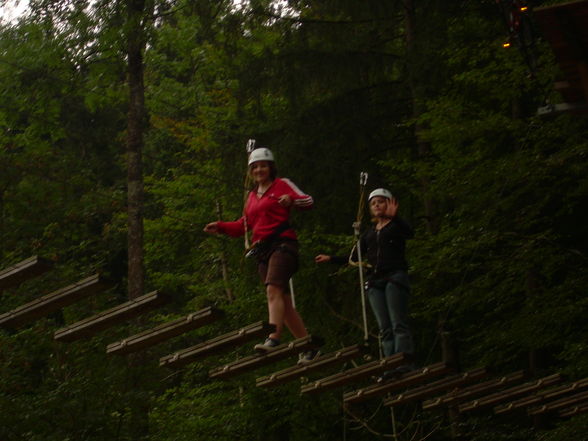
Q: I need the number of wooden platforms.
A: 15